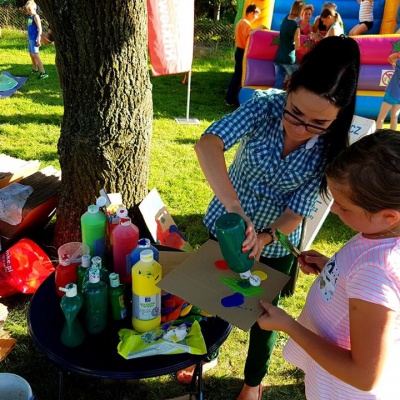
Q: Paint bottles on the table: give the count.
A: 10